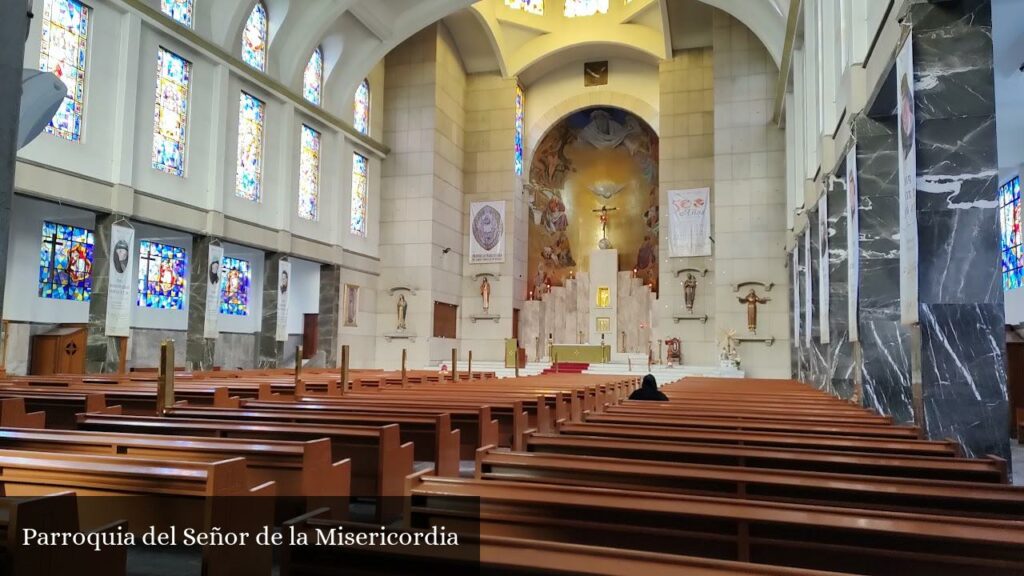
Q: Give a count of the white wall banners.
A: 10